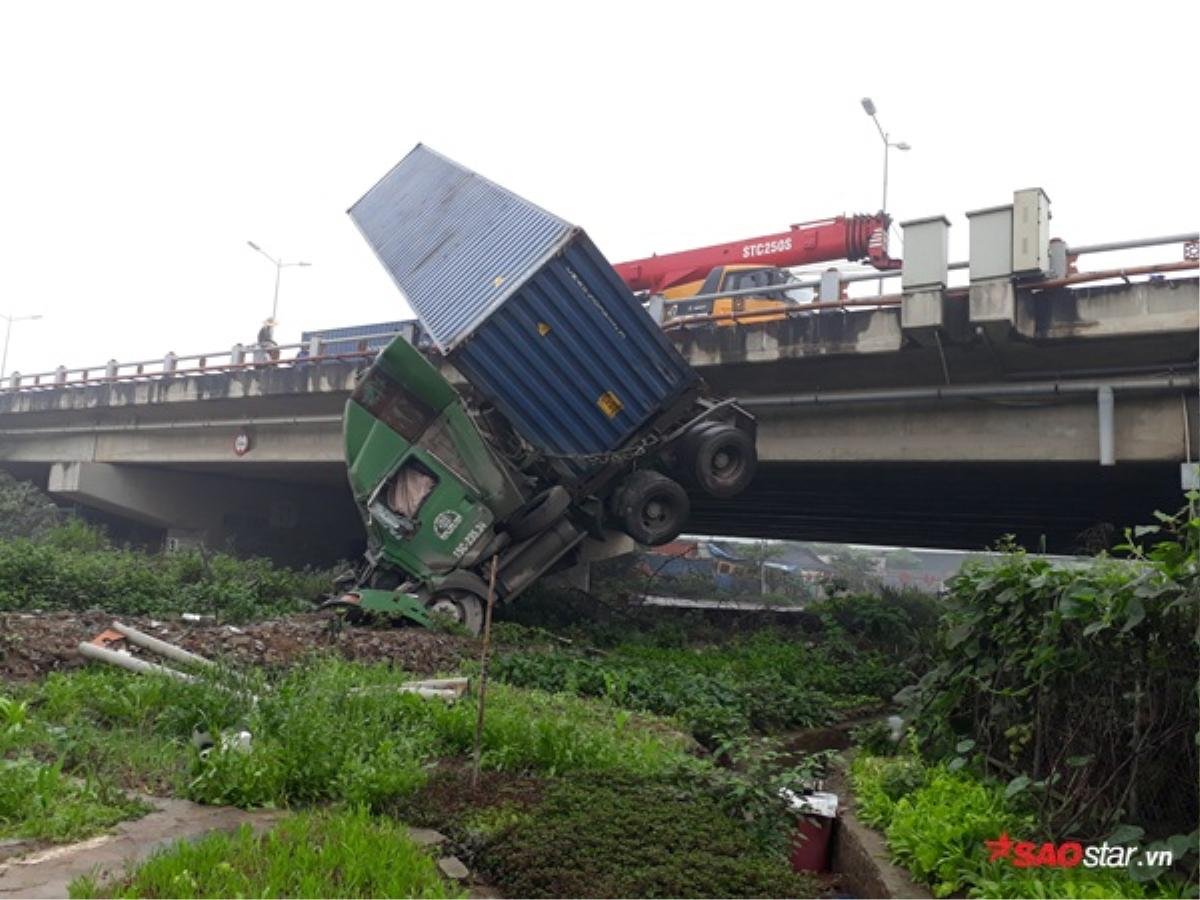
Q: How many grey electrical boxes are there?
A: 3